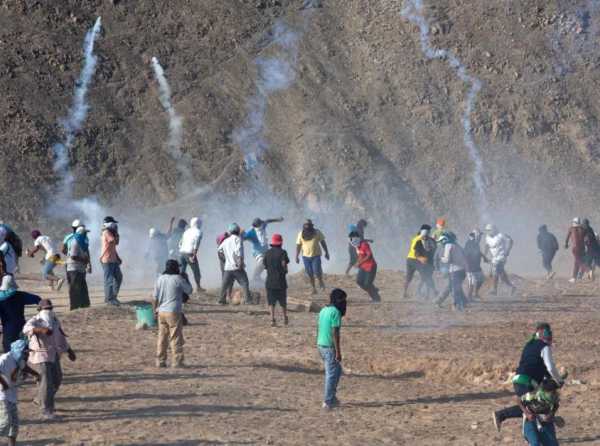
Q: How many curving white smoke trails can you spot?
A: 4